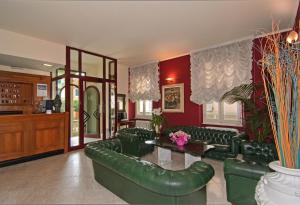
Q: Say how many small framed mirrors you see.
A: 1